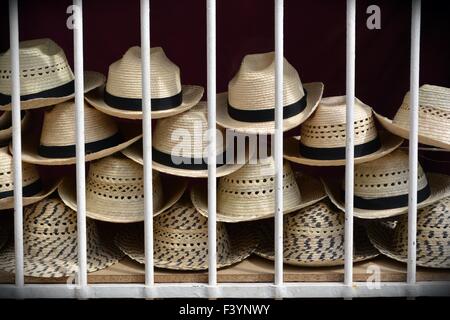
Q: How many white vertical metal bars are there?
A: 7